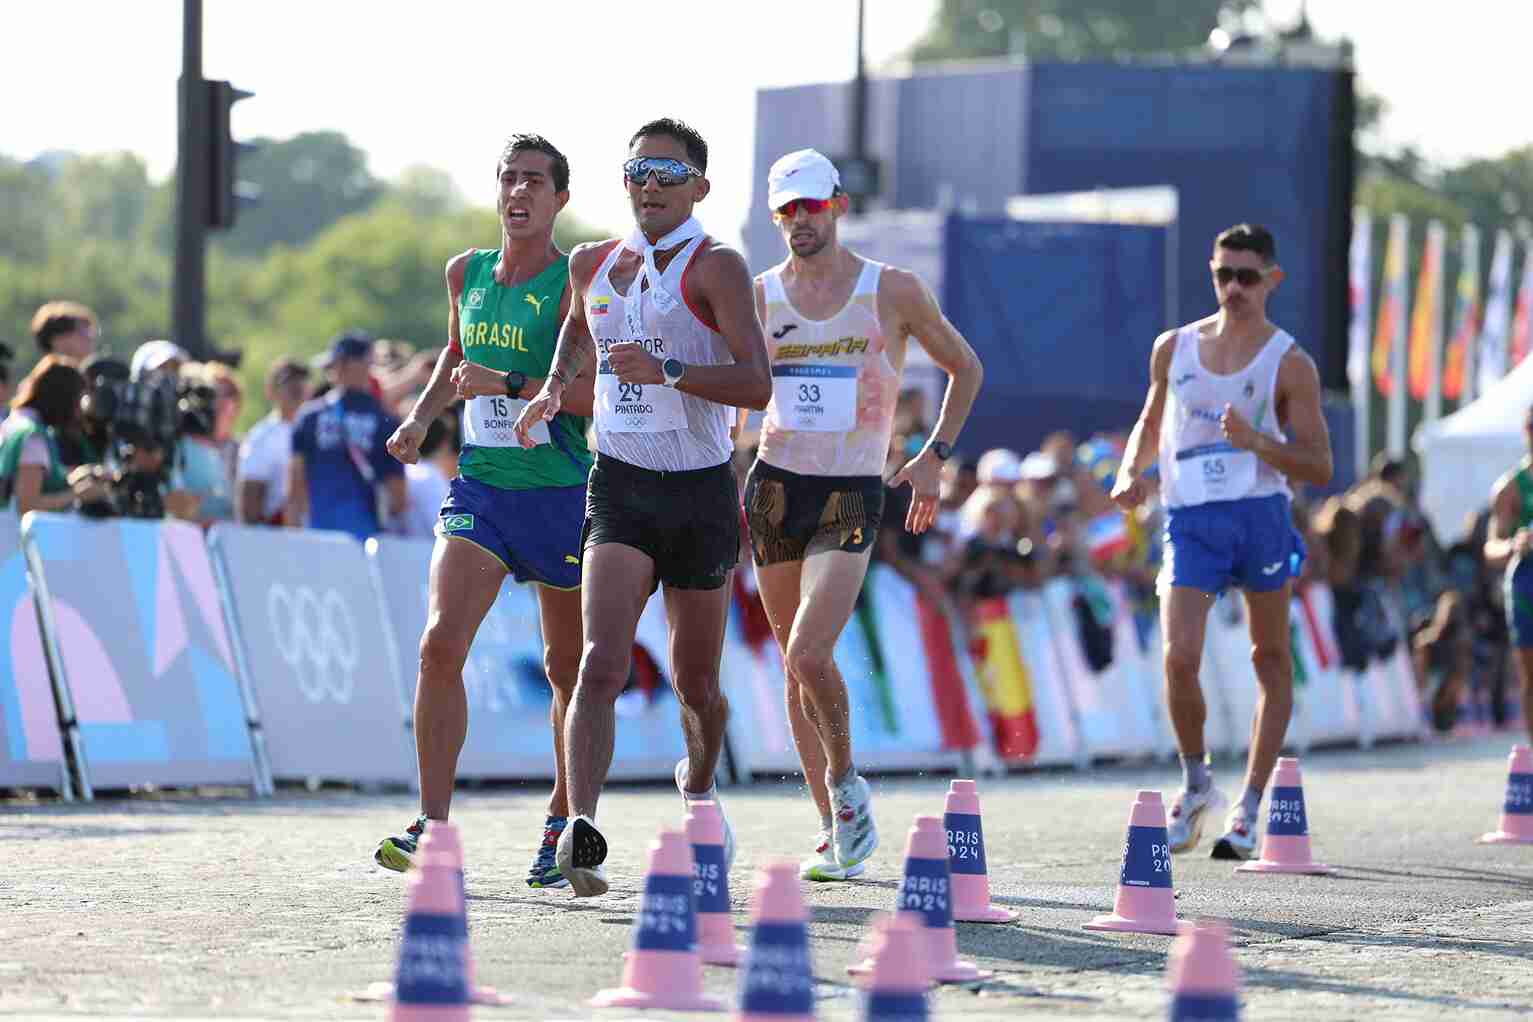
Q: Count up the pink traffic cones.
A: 12